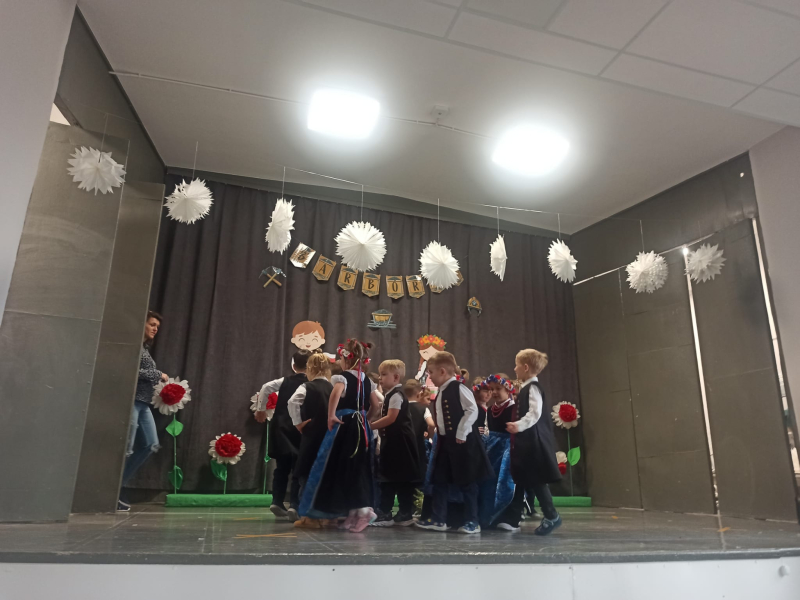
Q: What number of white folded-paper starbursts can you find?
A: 9